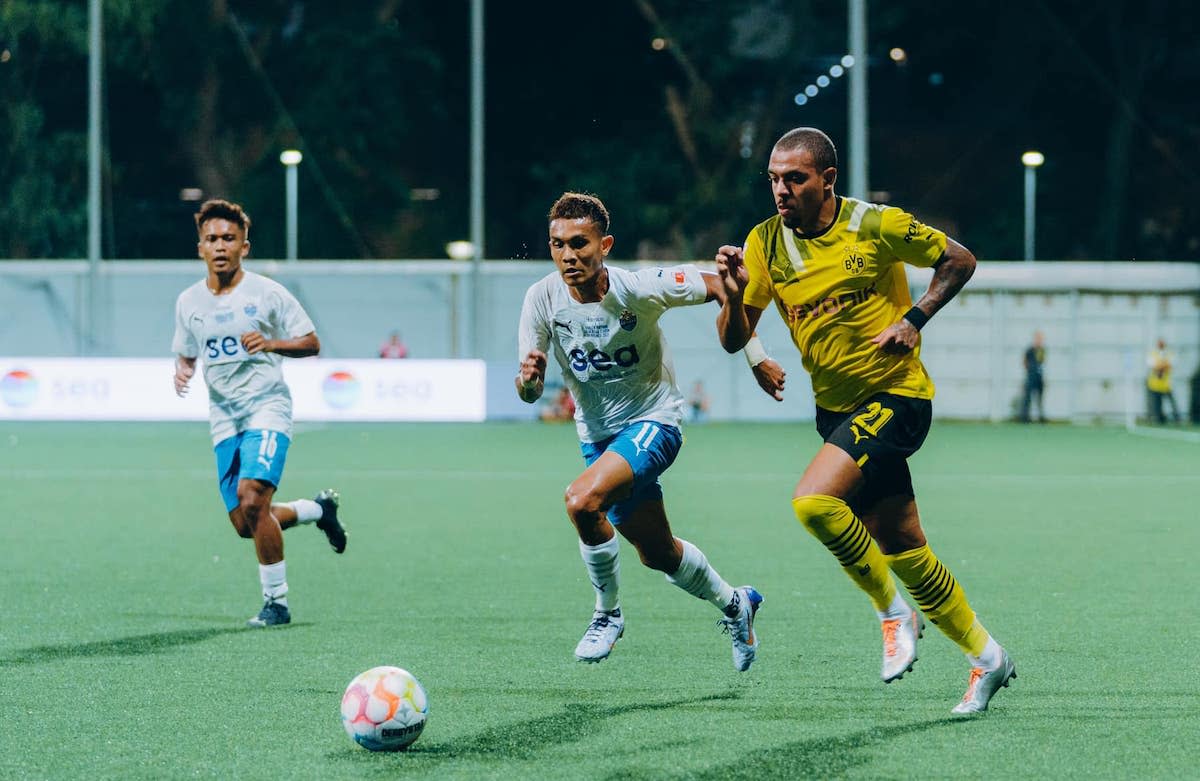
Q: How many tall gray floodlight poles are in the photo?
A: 3